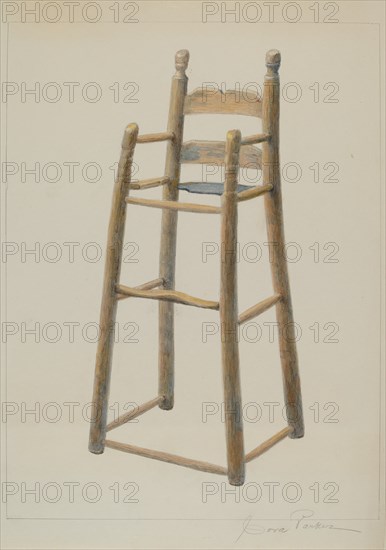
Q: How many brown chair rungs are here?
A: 11